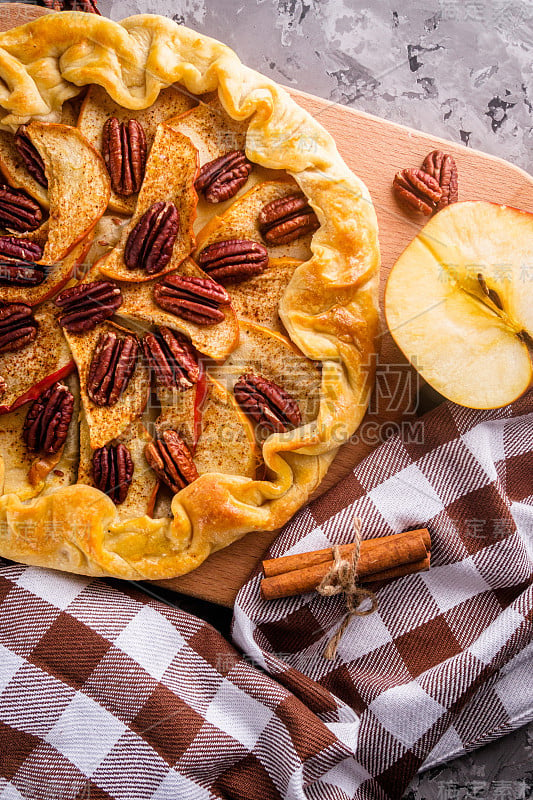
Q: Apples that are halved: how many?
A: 1